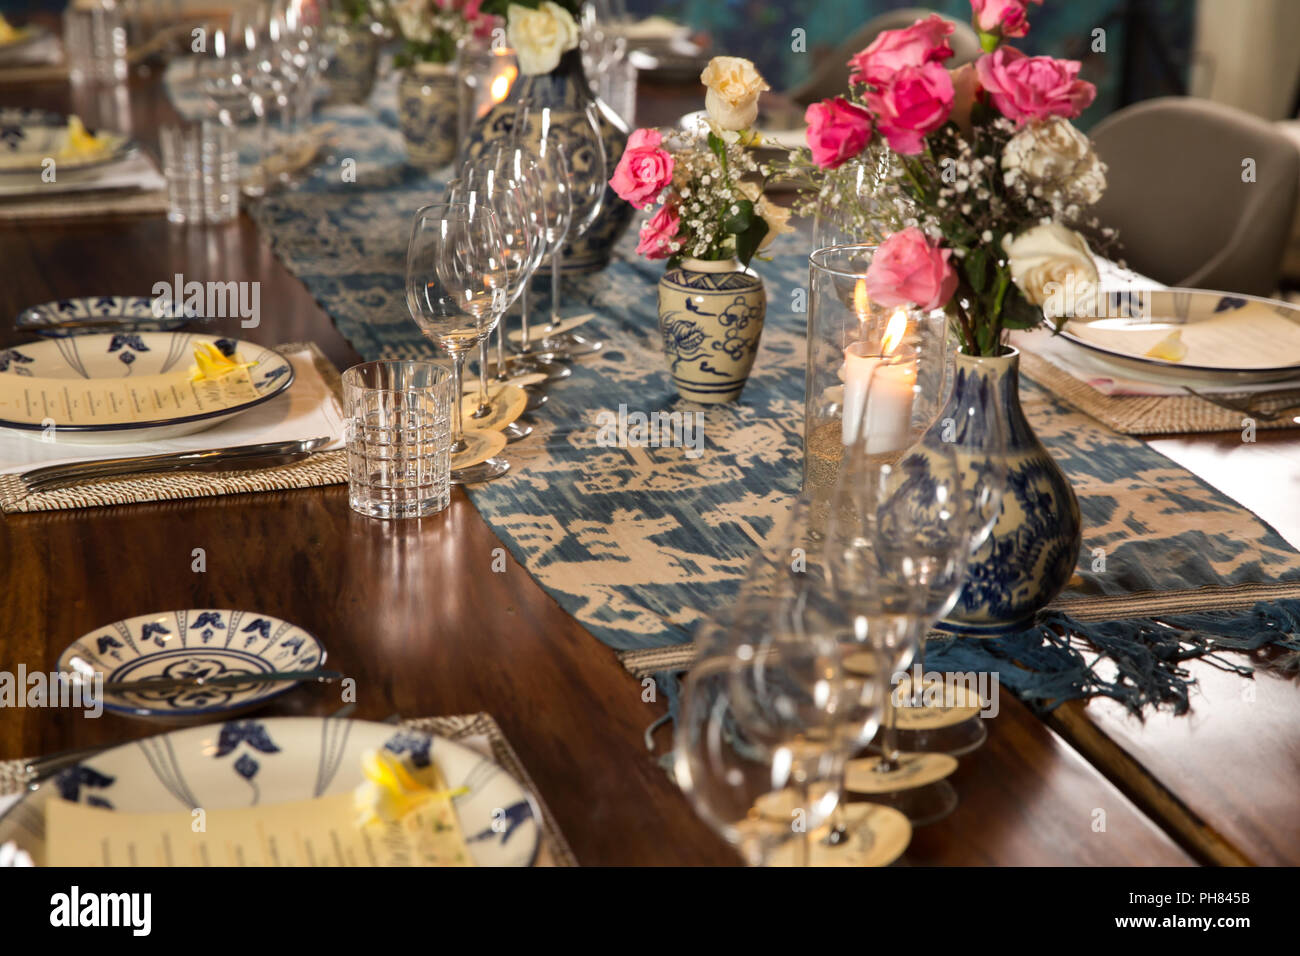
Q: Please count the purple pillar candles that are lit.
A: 0